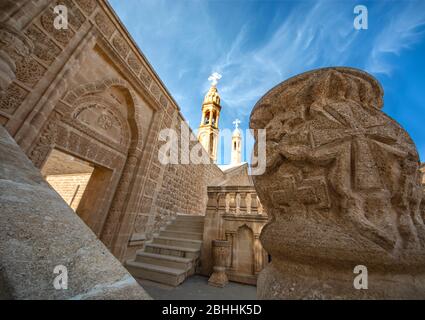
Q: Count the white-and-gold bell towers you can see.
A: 2